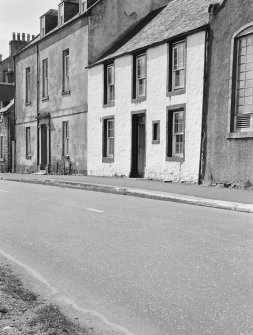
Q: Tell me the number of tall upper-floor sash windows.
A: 6